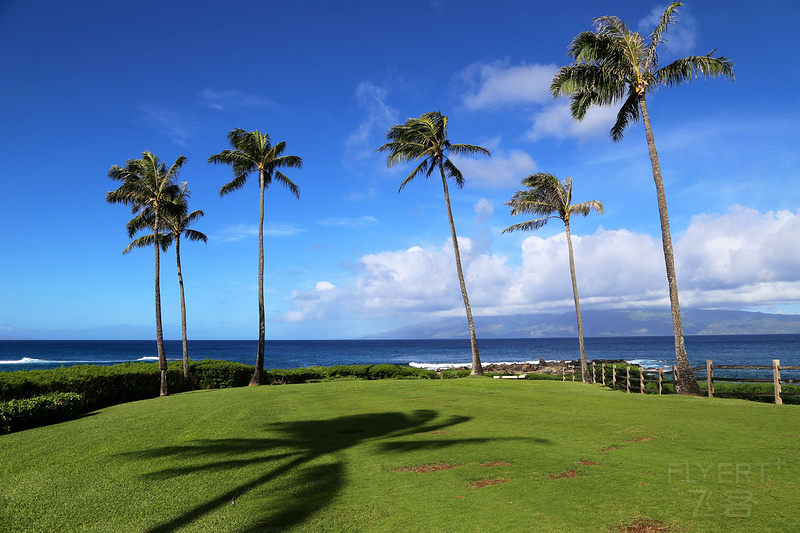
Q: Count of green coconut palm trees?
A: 6